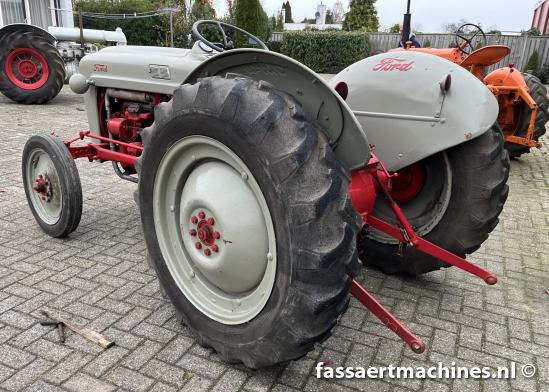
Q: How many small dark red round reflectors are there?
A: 2